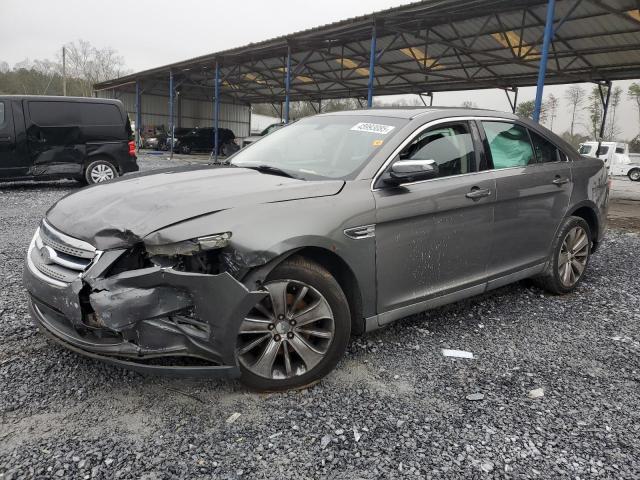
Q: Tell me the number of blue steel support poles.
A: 6